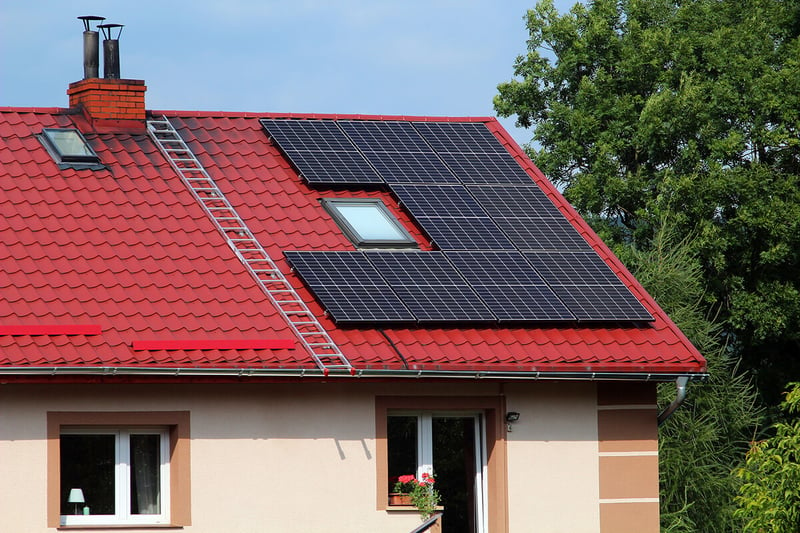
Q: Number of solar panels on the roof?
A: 9